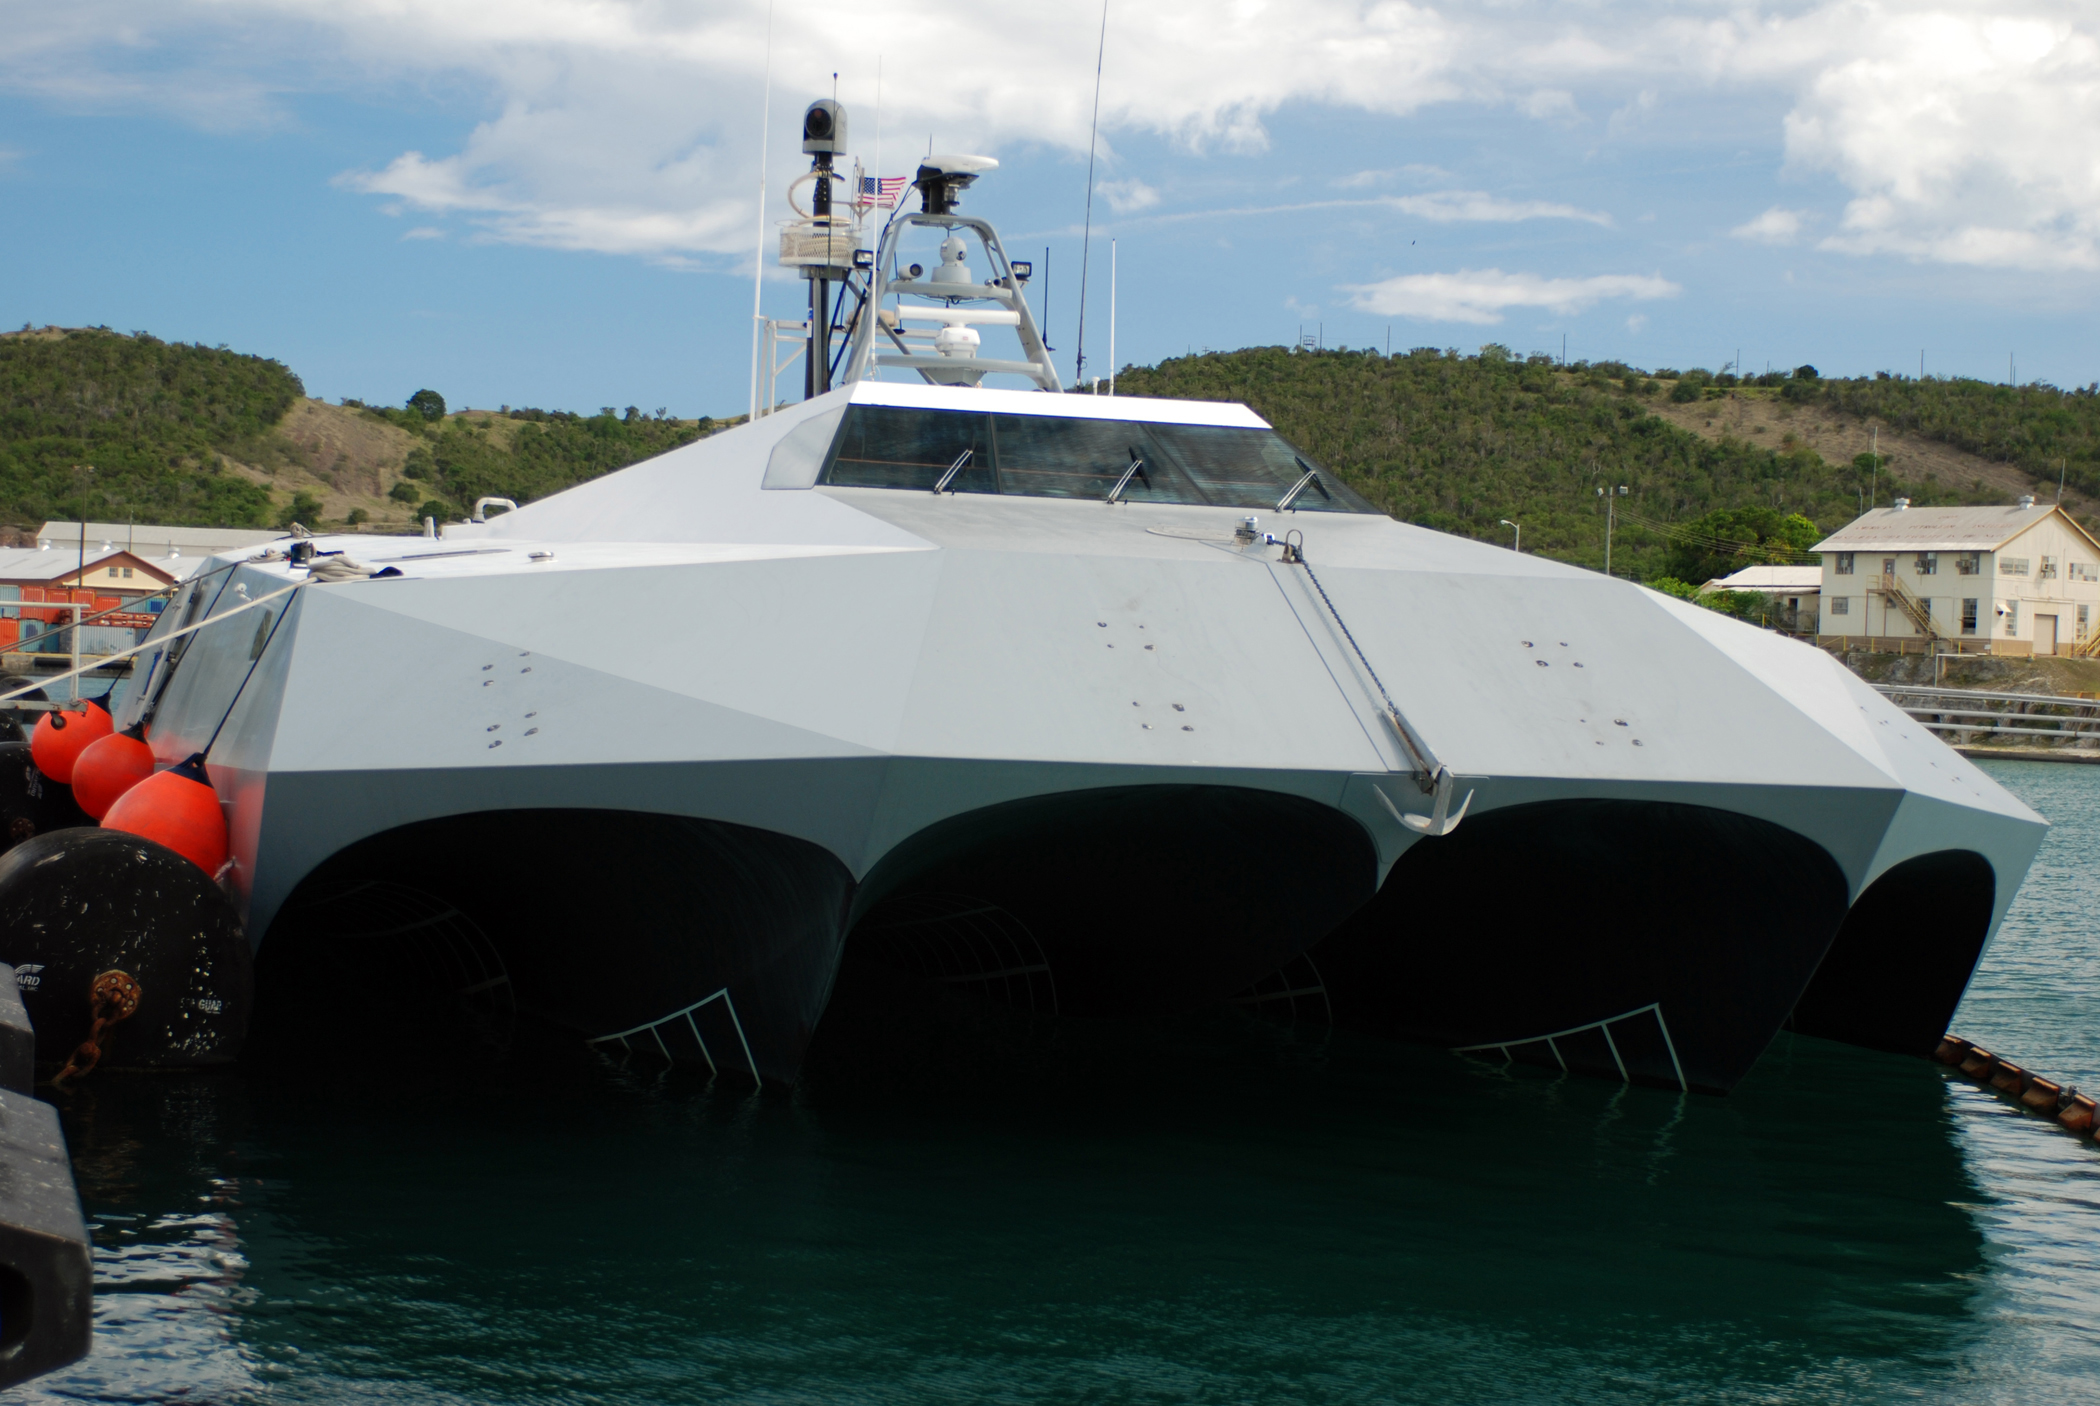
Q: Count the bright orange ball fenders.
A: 3